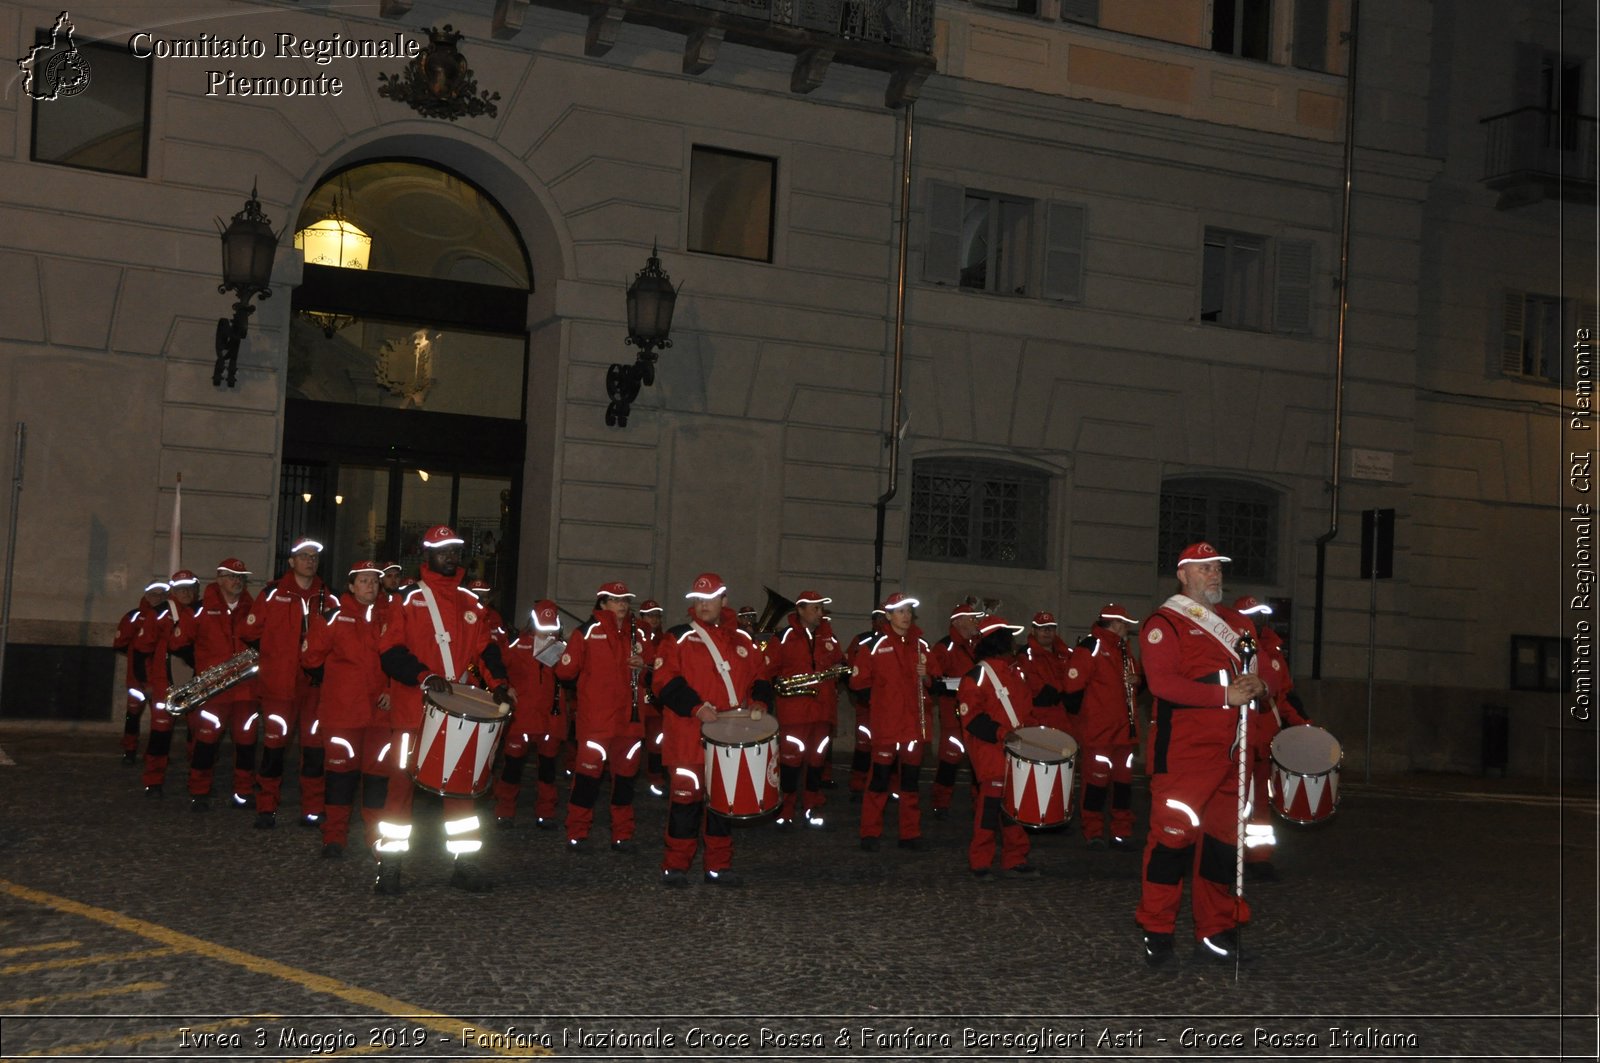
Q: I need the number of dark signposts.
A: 1